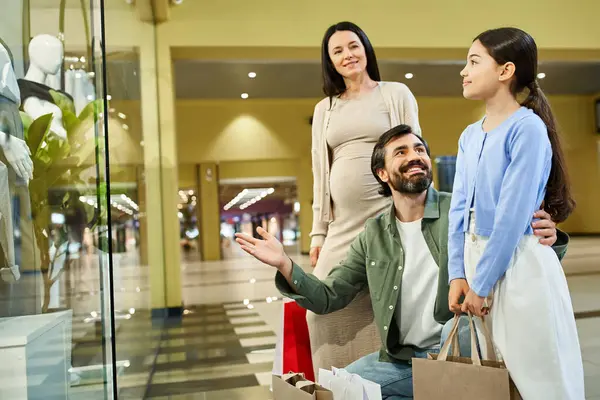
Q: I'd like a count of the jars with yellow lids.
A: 0